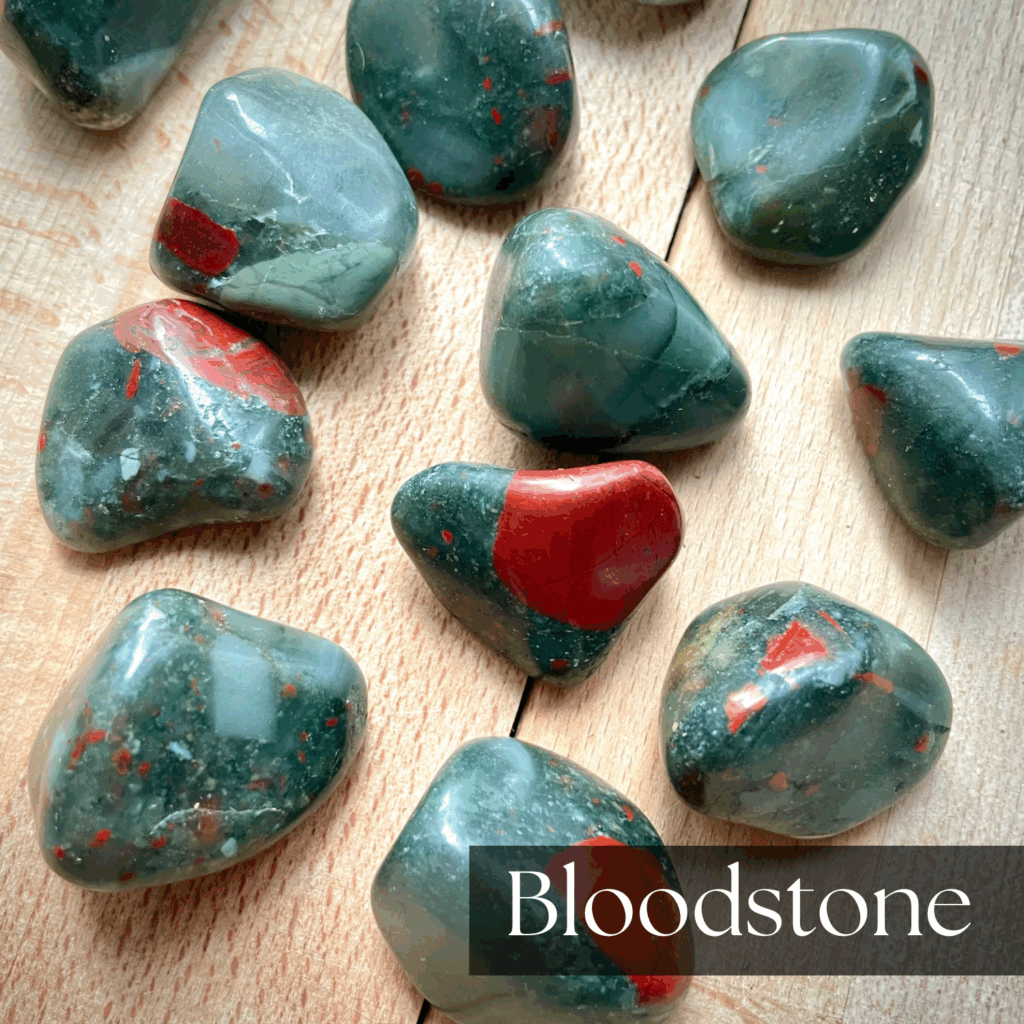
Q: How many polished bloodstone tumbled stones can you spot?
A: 11